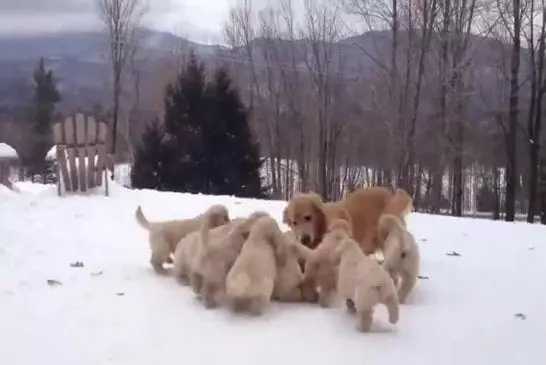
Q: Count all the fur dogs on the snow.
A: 9